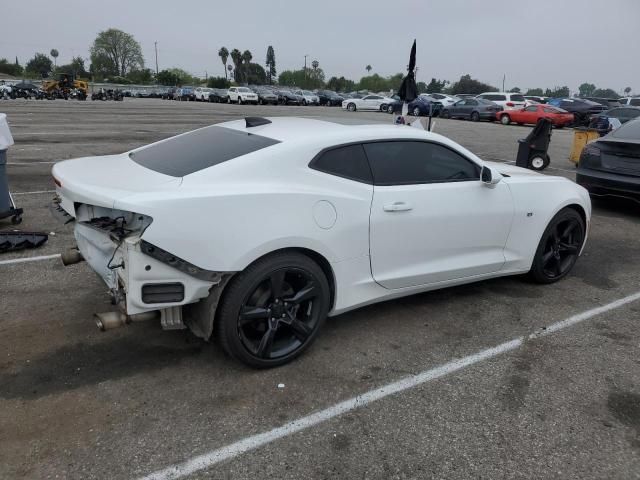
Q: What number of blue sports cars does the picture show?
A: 0